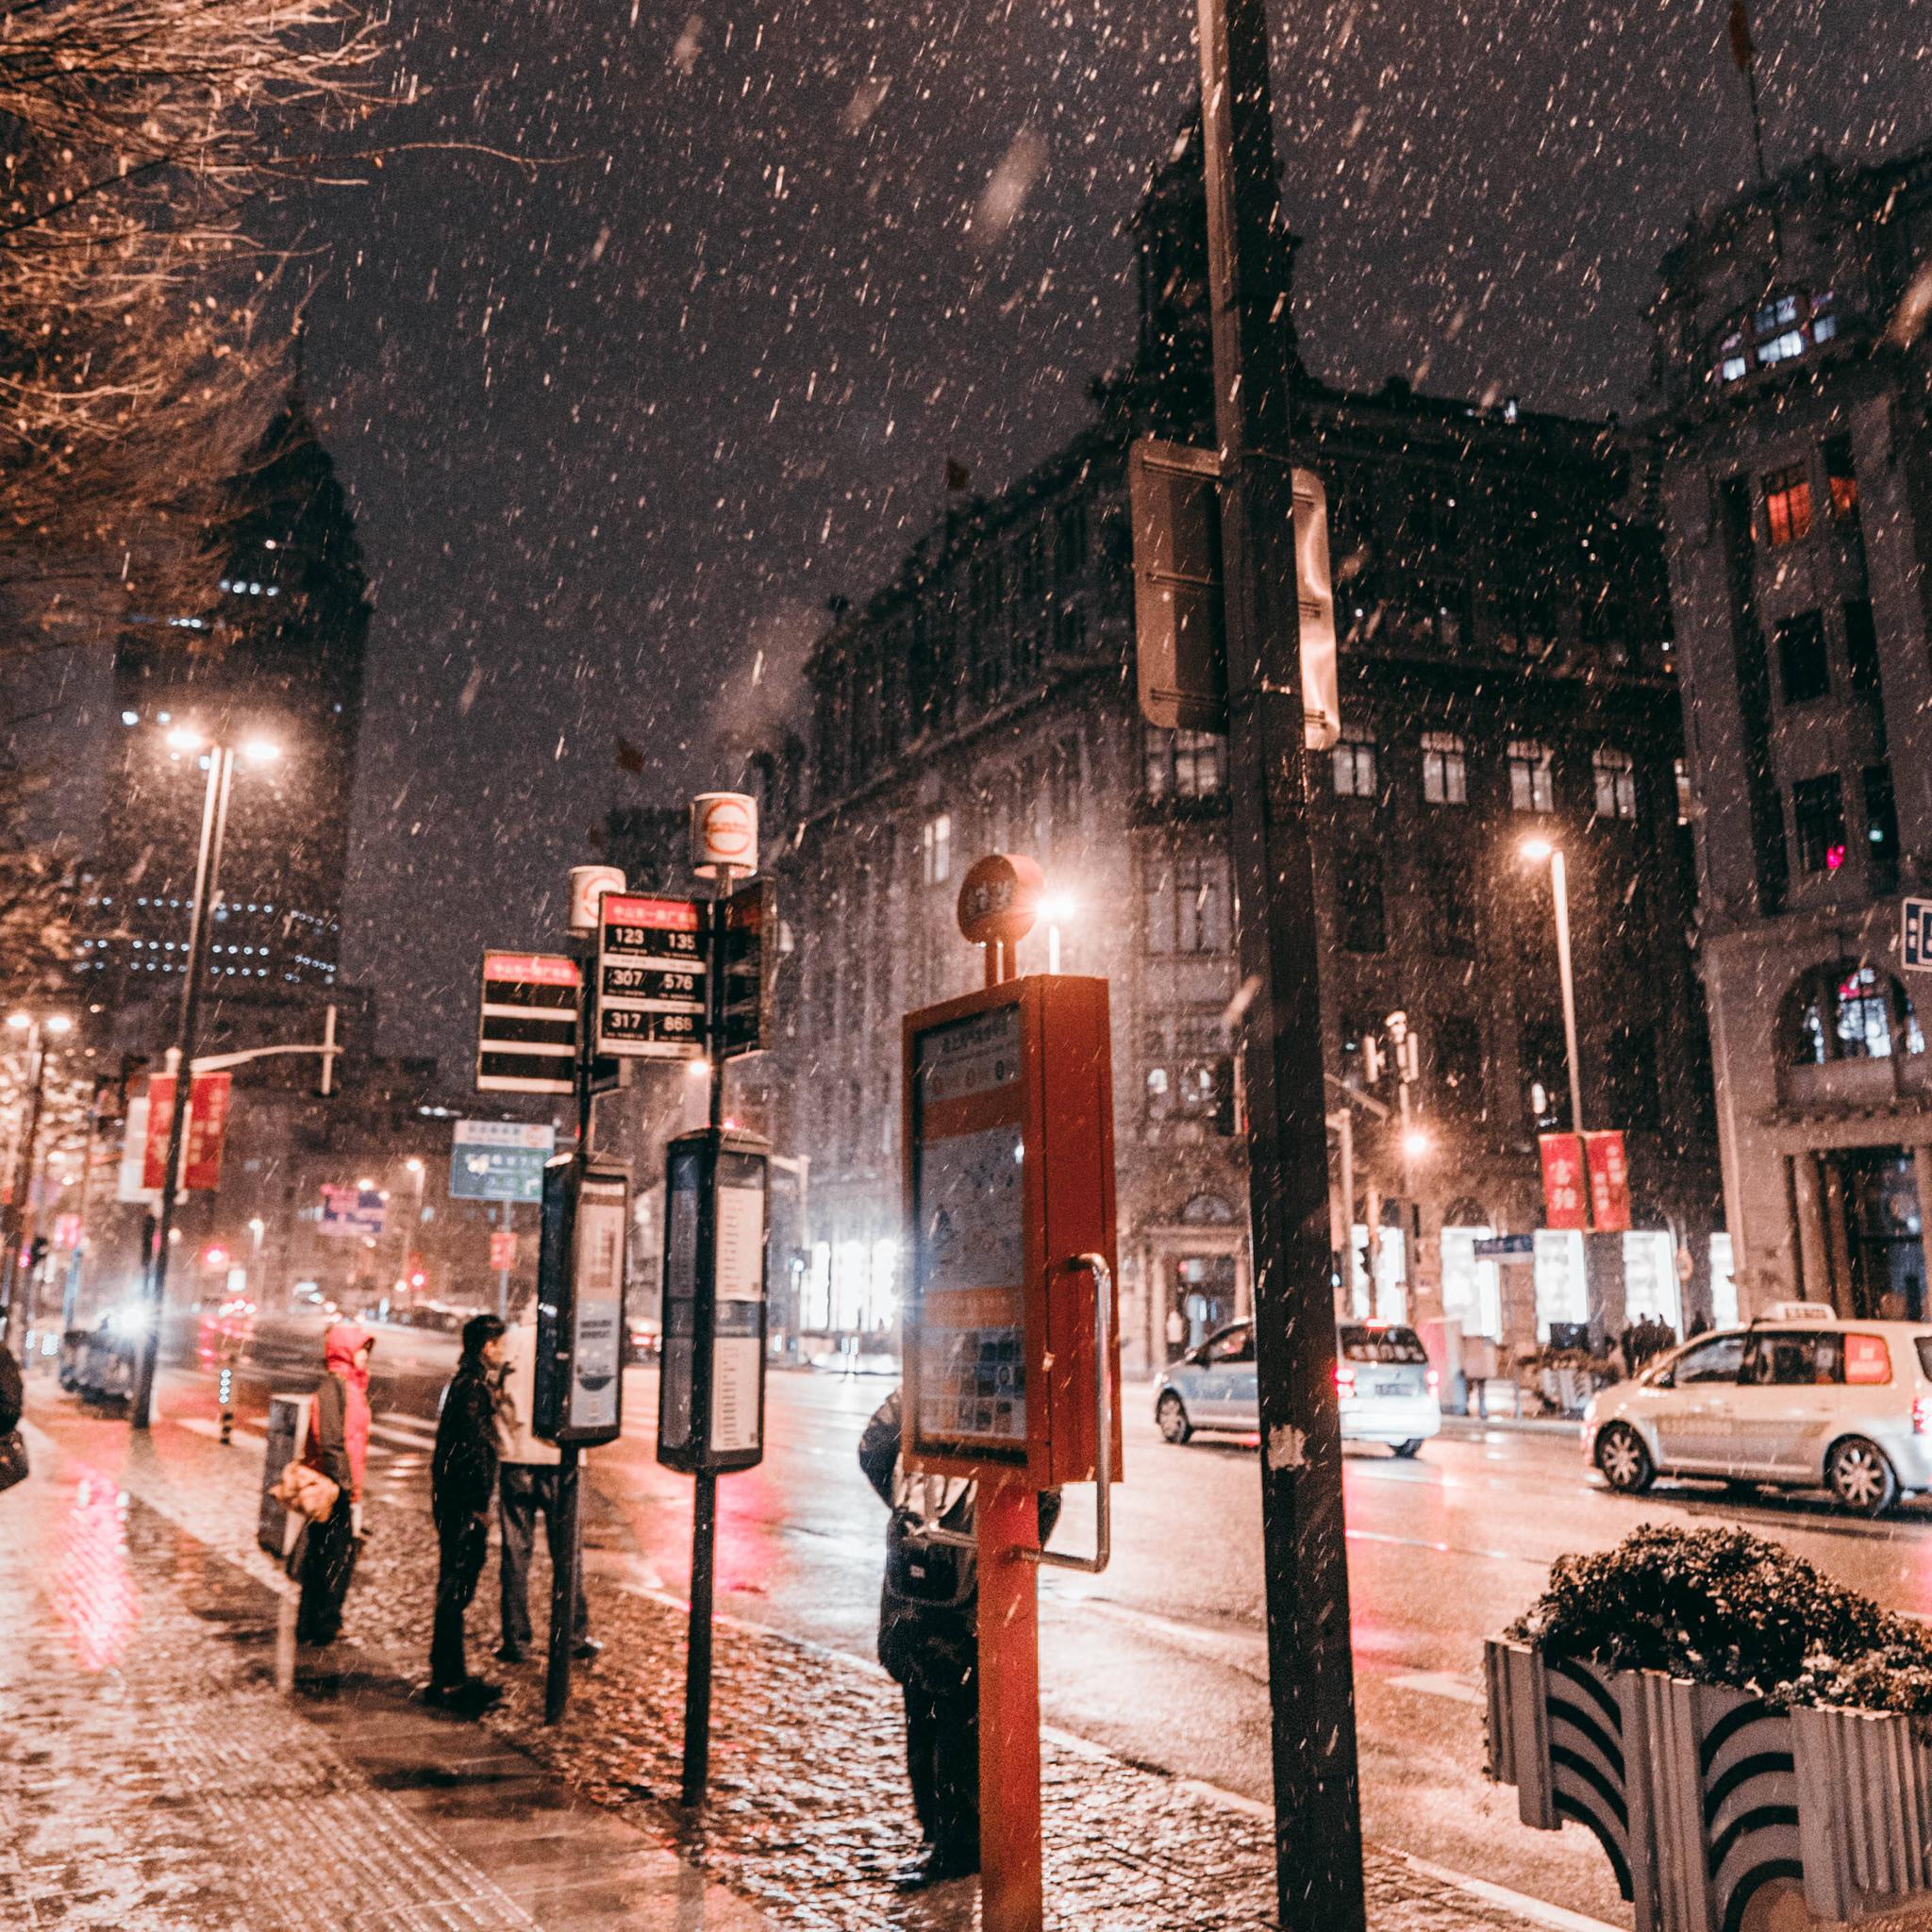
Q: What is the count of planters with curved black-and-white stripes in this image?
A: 1